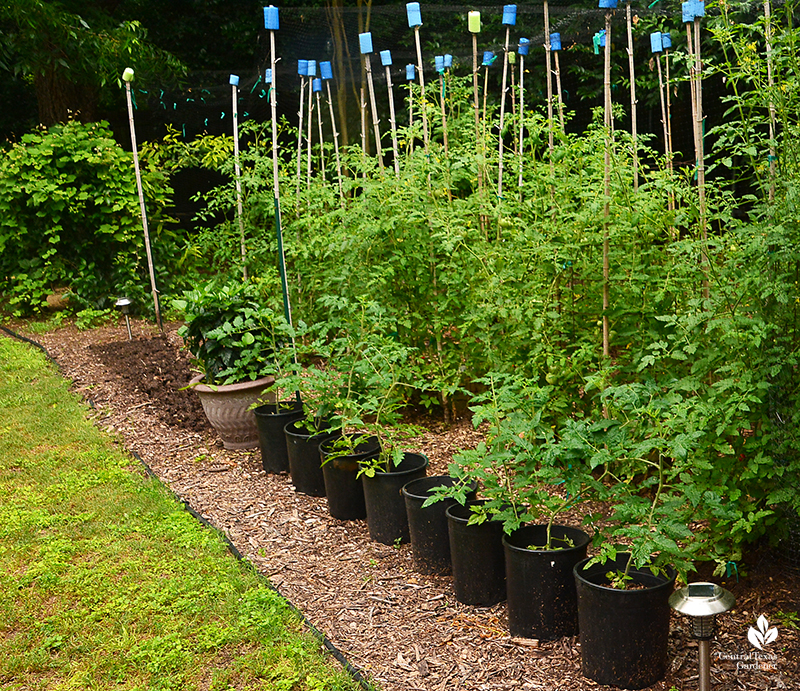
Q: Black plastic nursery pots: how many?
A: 8